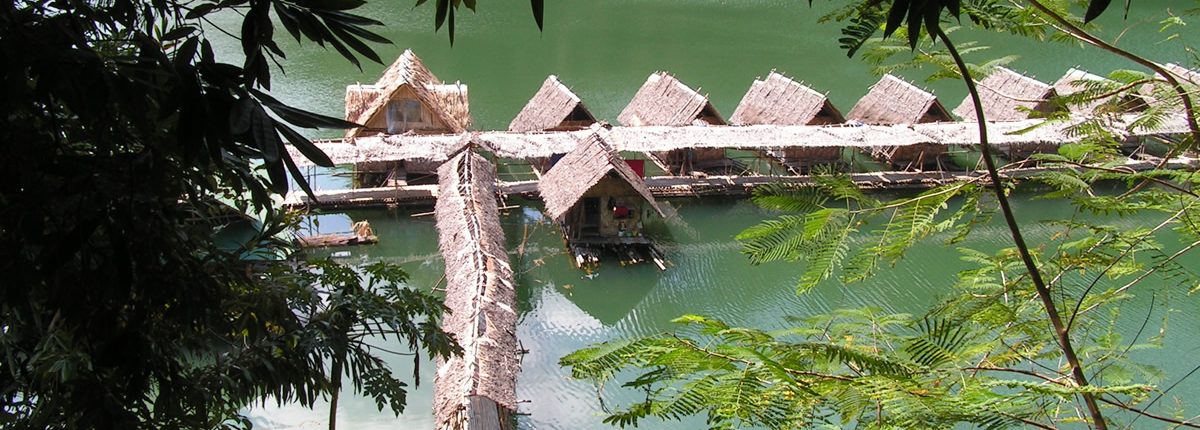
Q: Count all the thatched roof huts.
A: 9